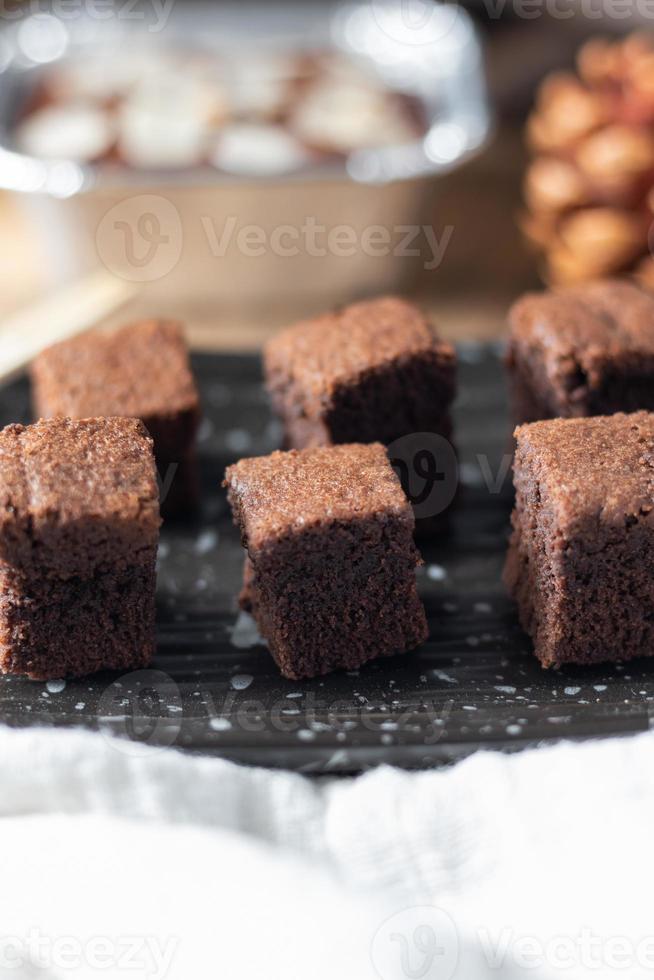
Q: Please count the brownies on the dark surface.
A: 6